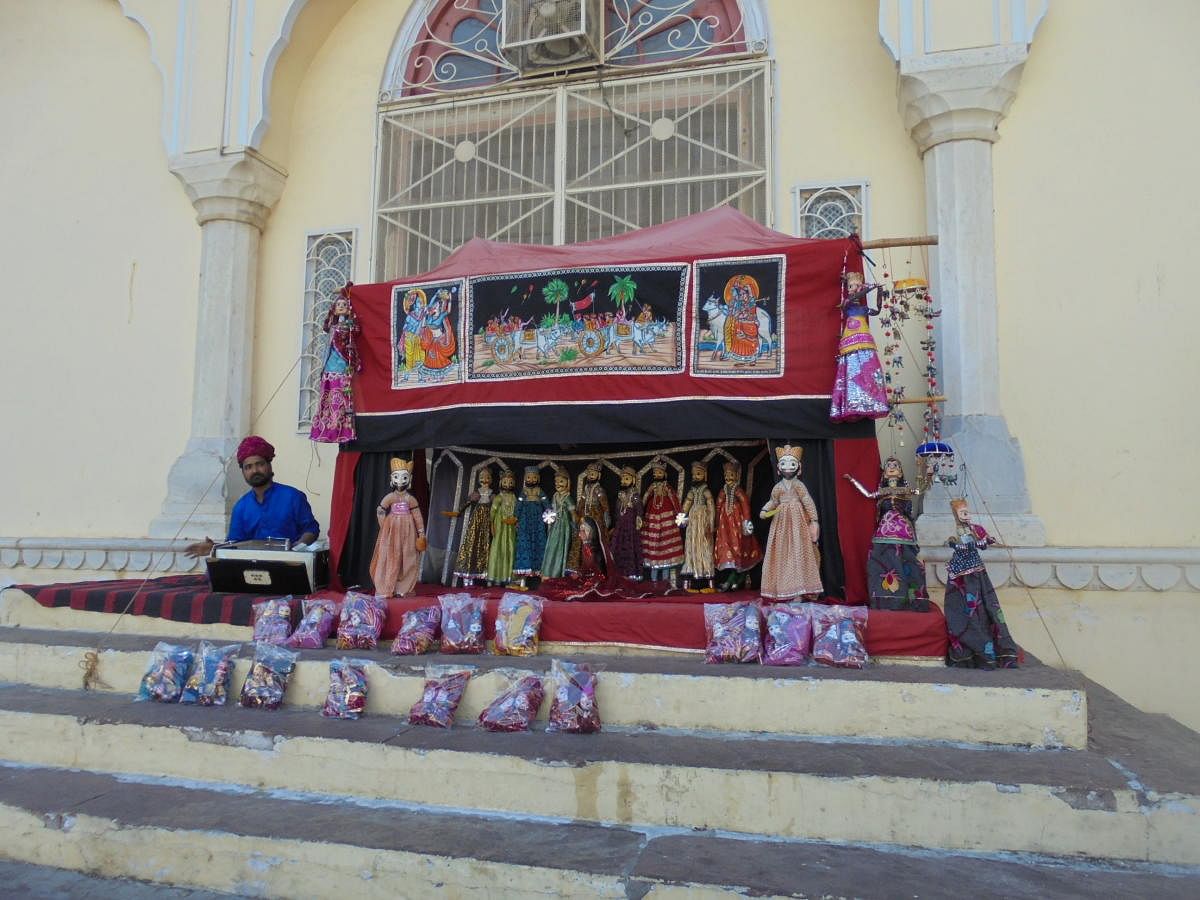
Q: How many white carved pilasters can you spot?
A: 2